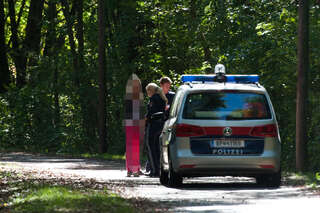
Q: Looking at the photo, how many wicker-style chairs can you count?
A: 0